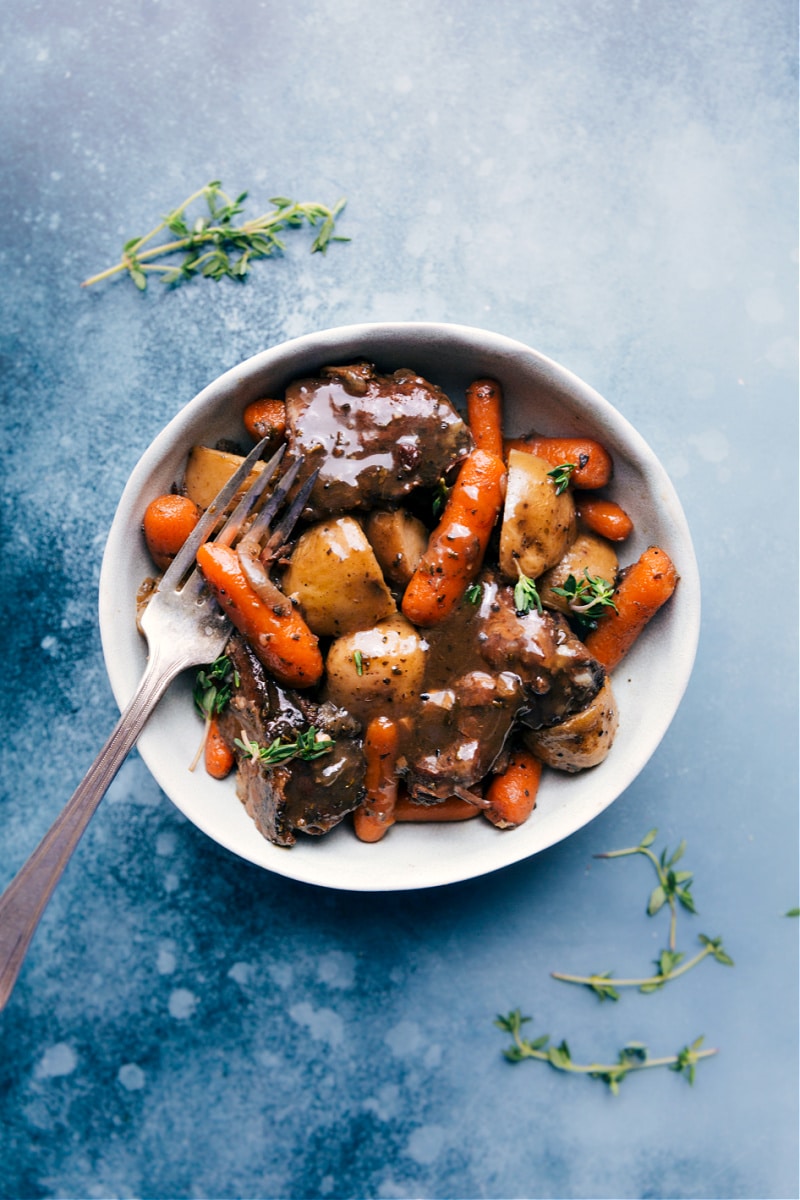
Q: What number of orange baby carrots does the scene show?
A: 12